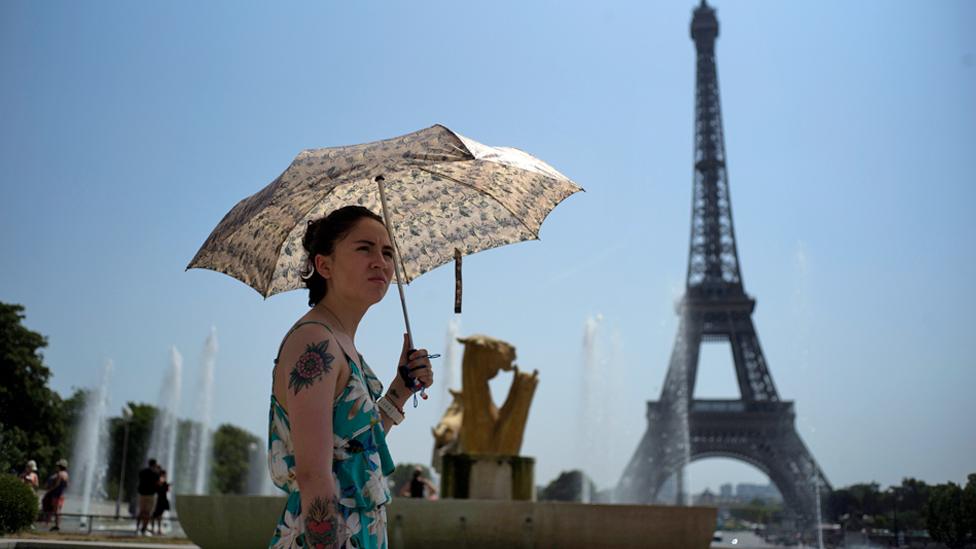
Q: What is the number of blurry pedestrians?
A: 5